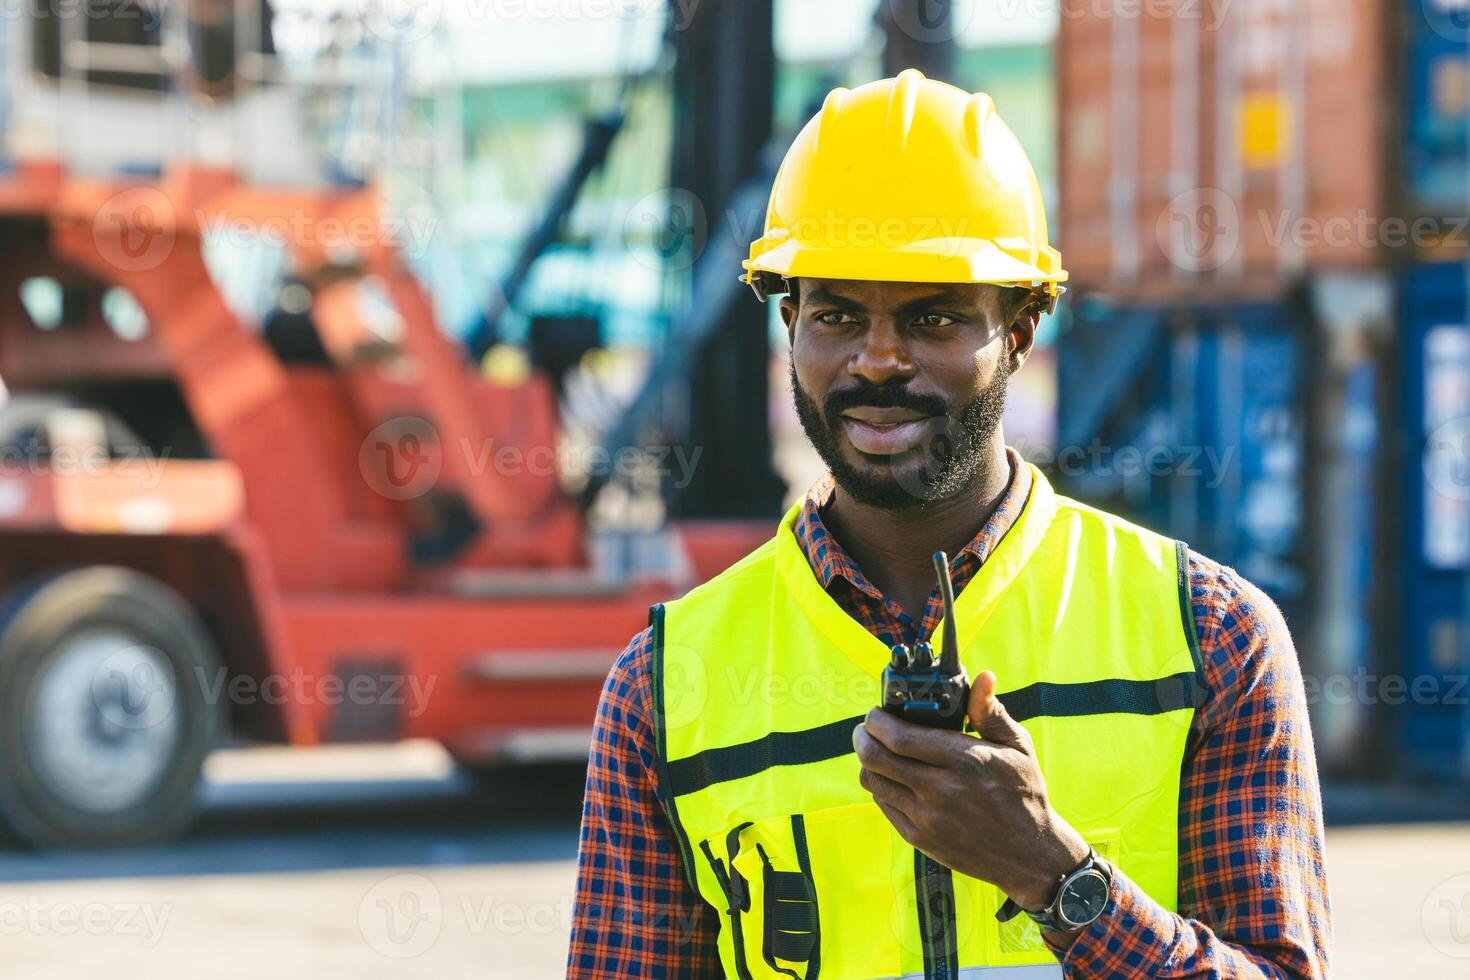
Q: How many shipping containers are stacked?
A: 4